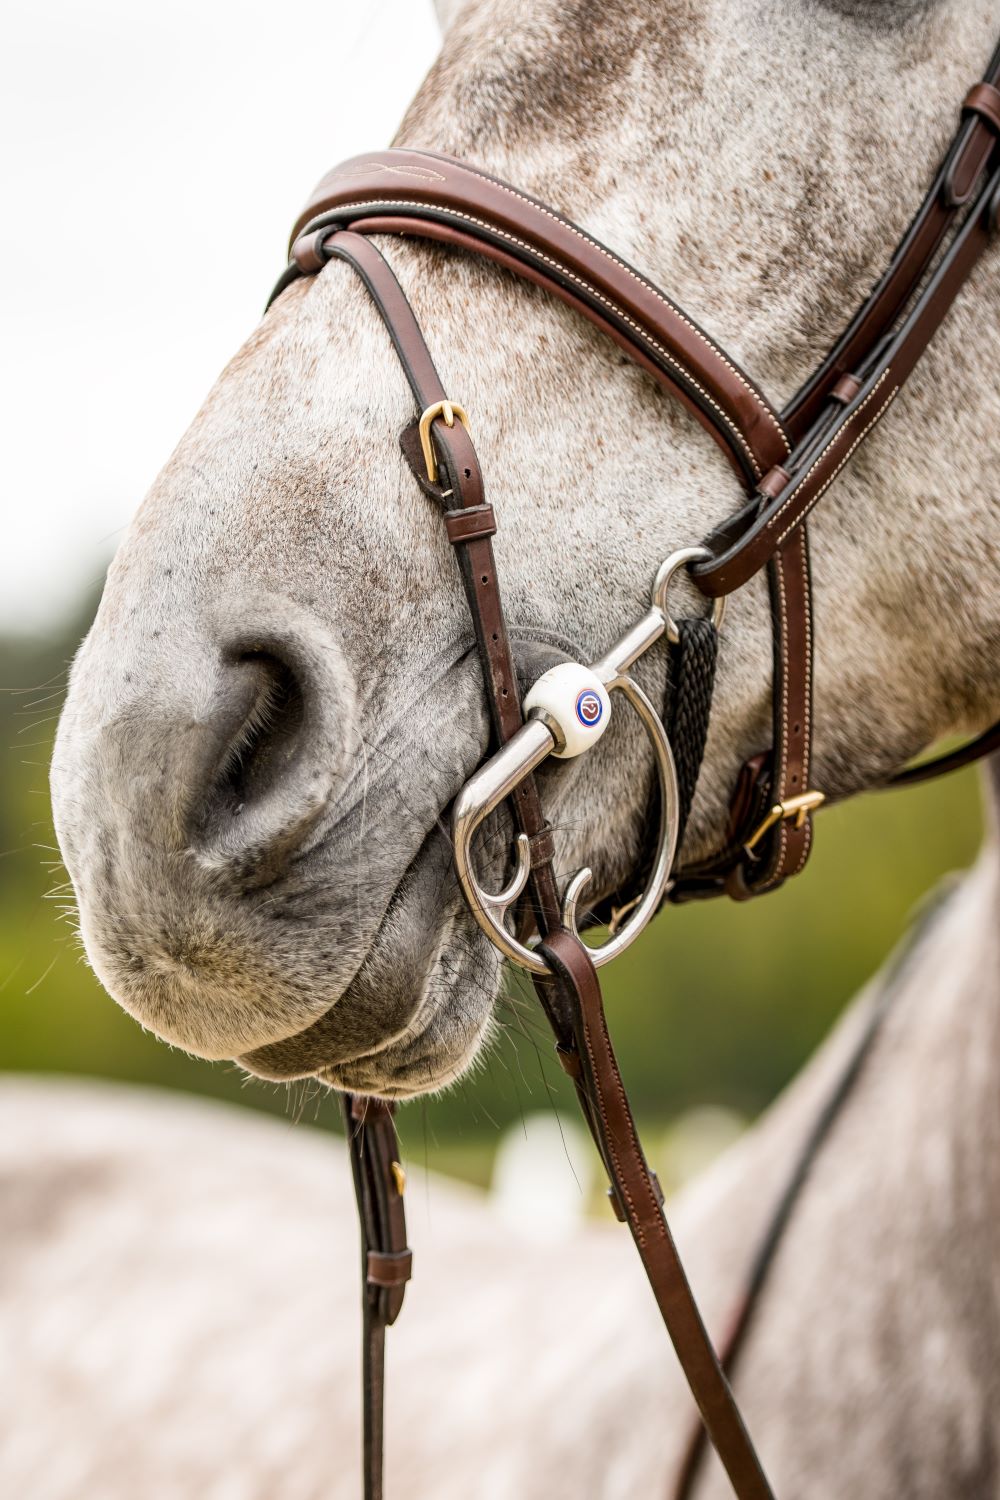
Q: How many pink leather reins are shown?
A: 0